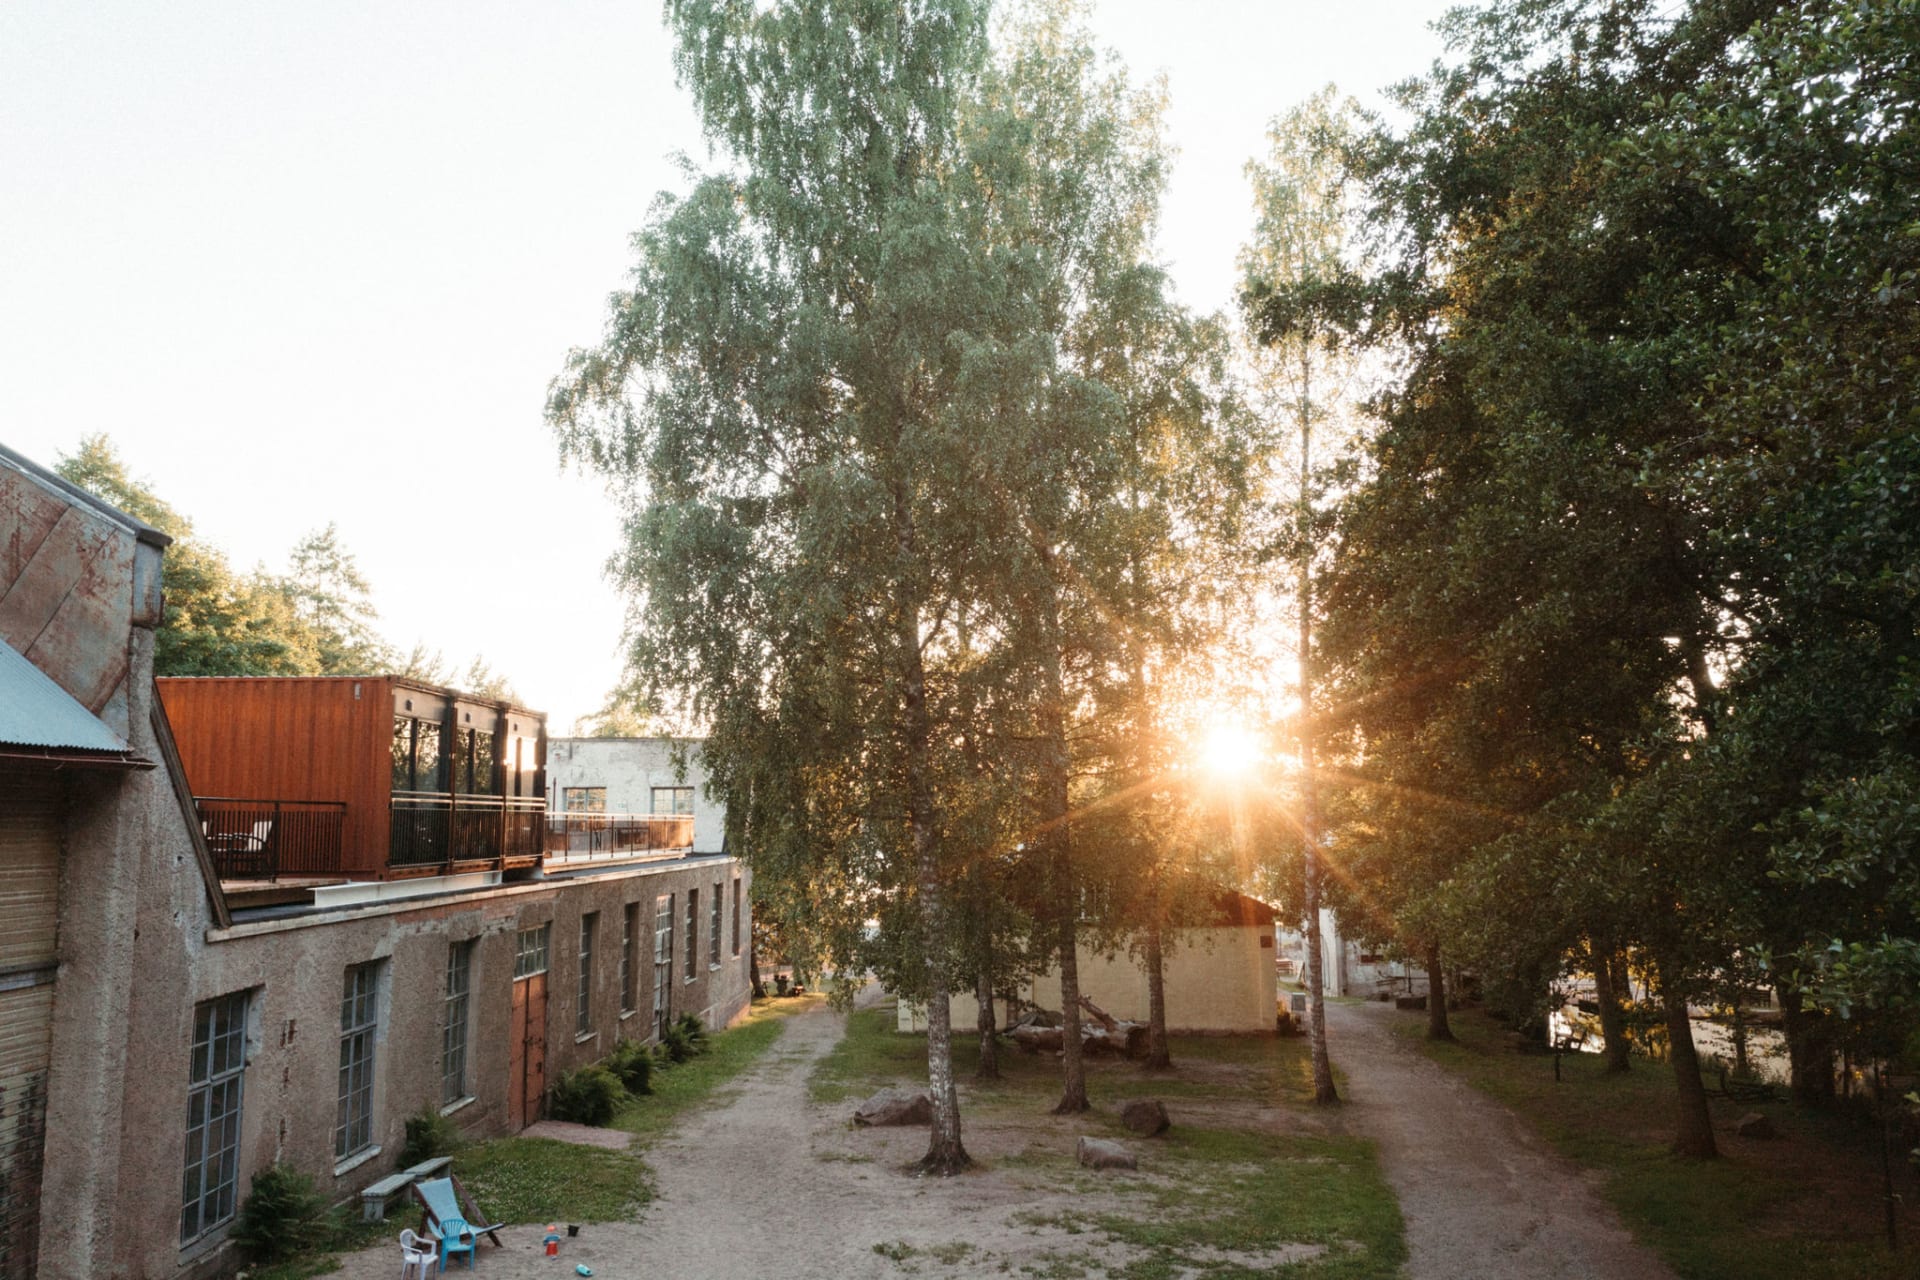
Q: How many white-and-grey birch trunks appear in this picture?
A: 5